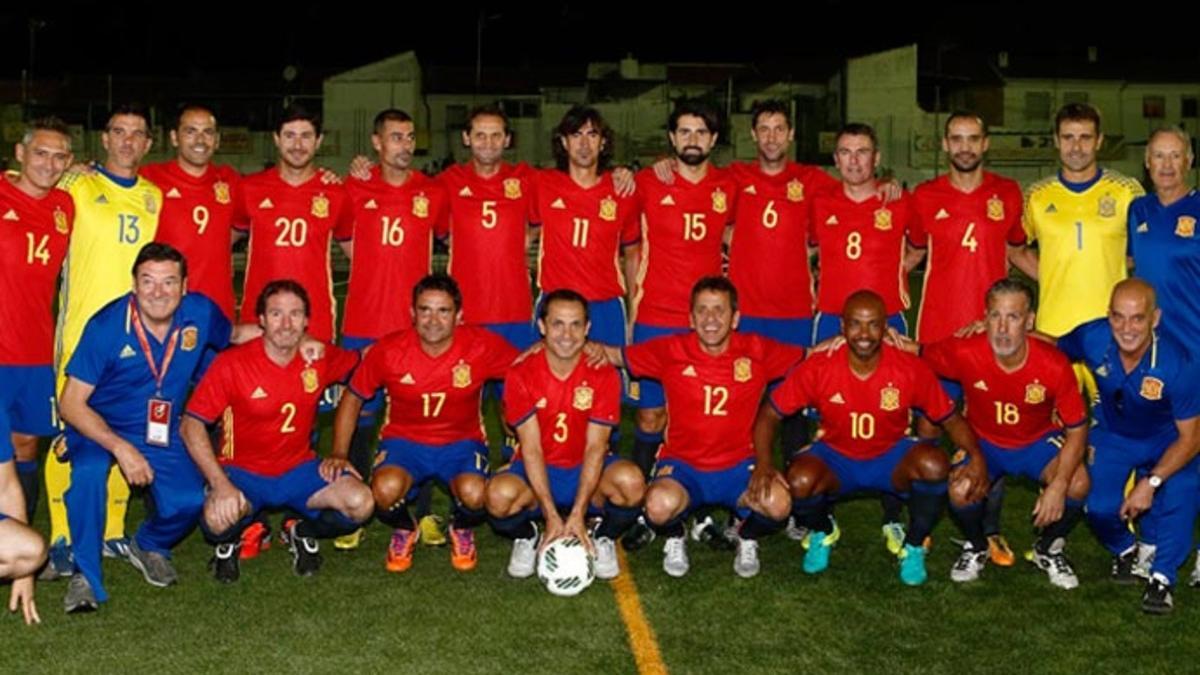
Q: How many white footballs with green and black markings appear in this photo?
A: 1